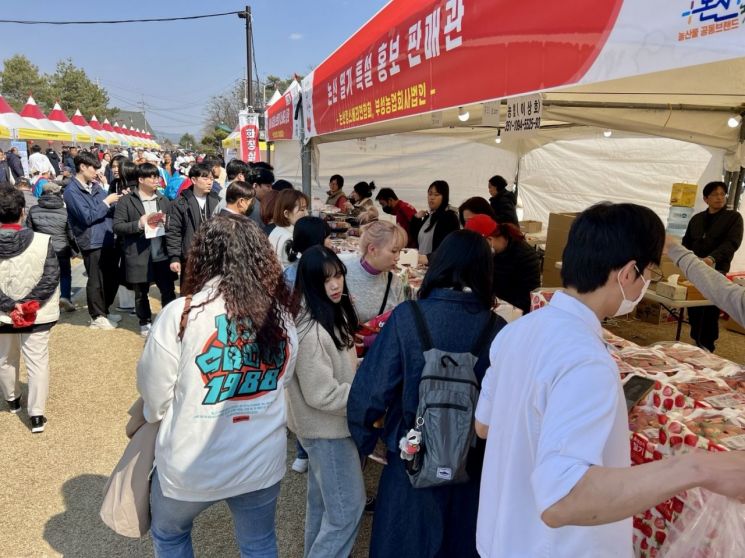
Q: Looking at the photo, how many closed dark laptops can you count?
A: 0